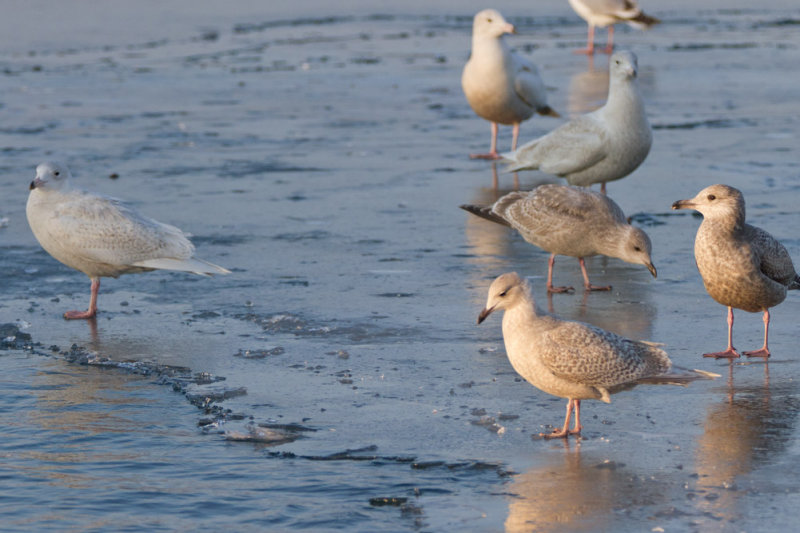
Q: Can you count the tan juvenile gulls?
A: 3